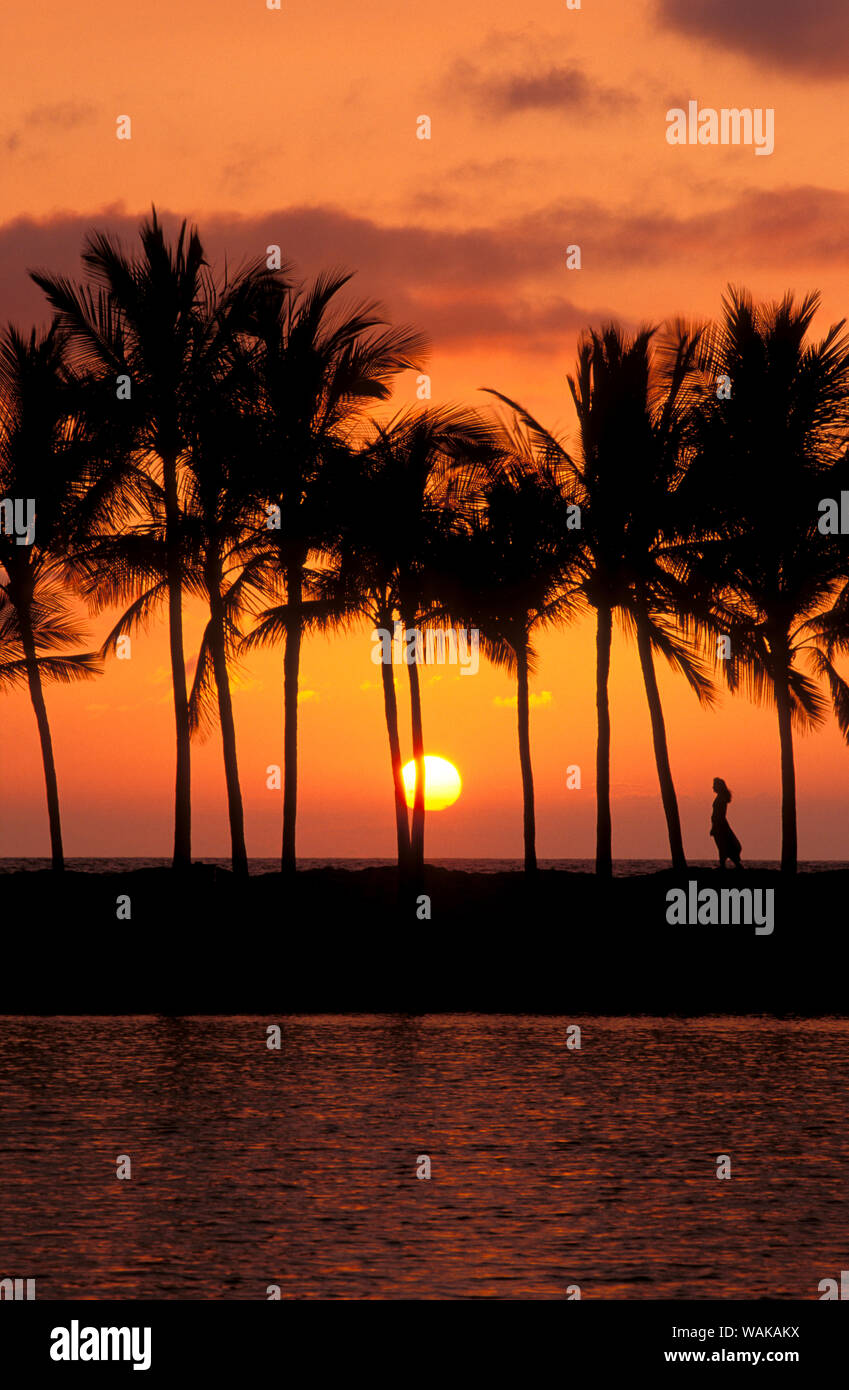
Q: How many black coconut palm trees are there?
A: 10